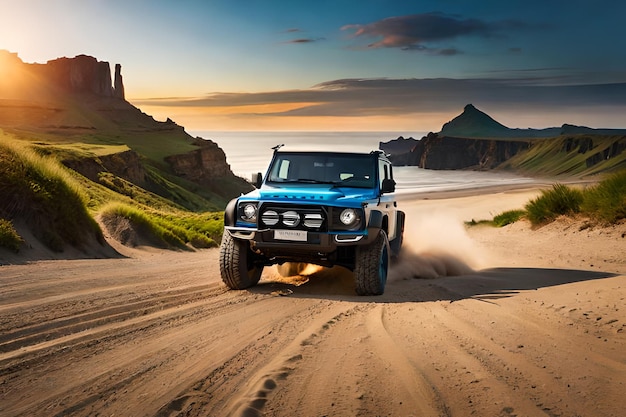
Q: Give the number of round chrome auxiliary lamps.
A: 3